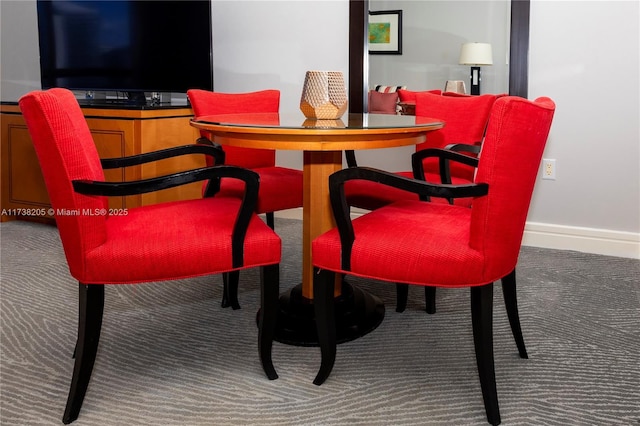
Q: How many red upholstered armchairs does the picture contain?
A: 4